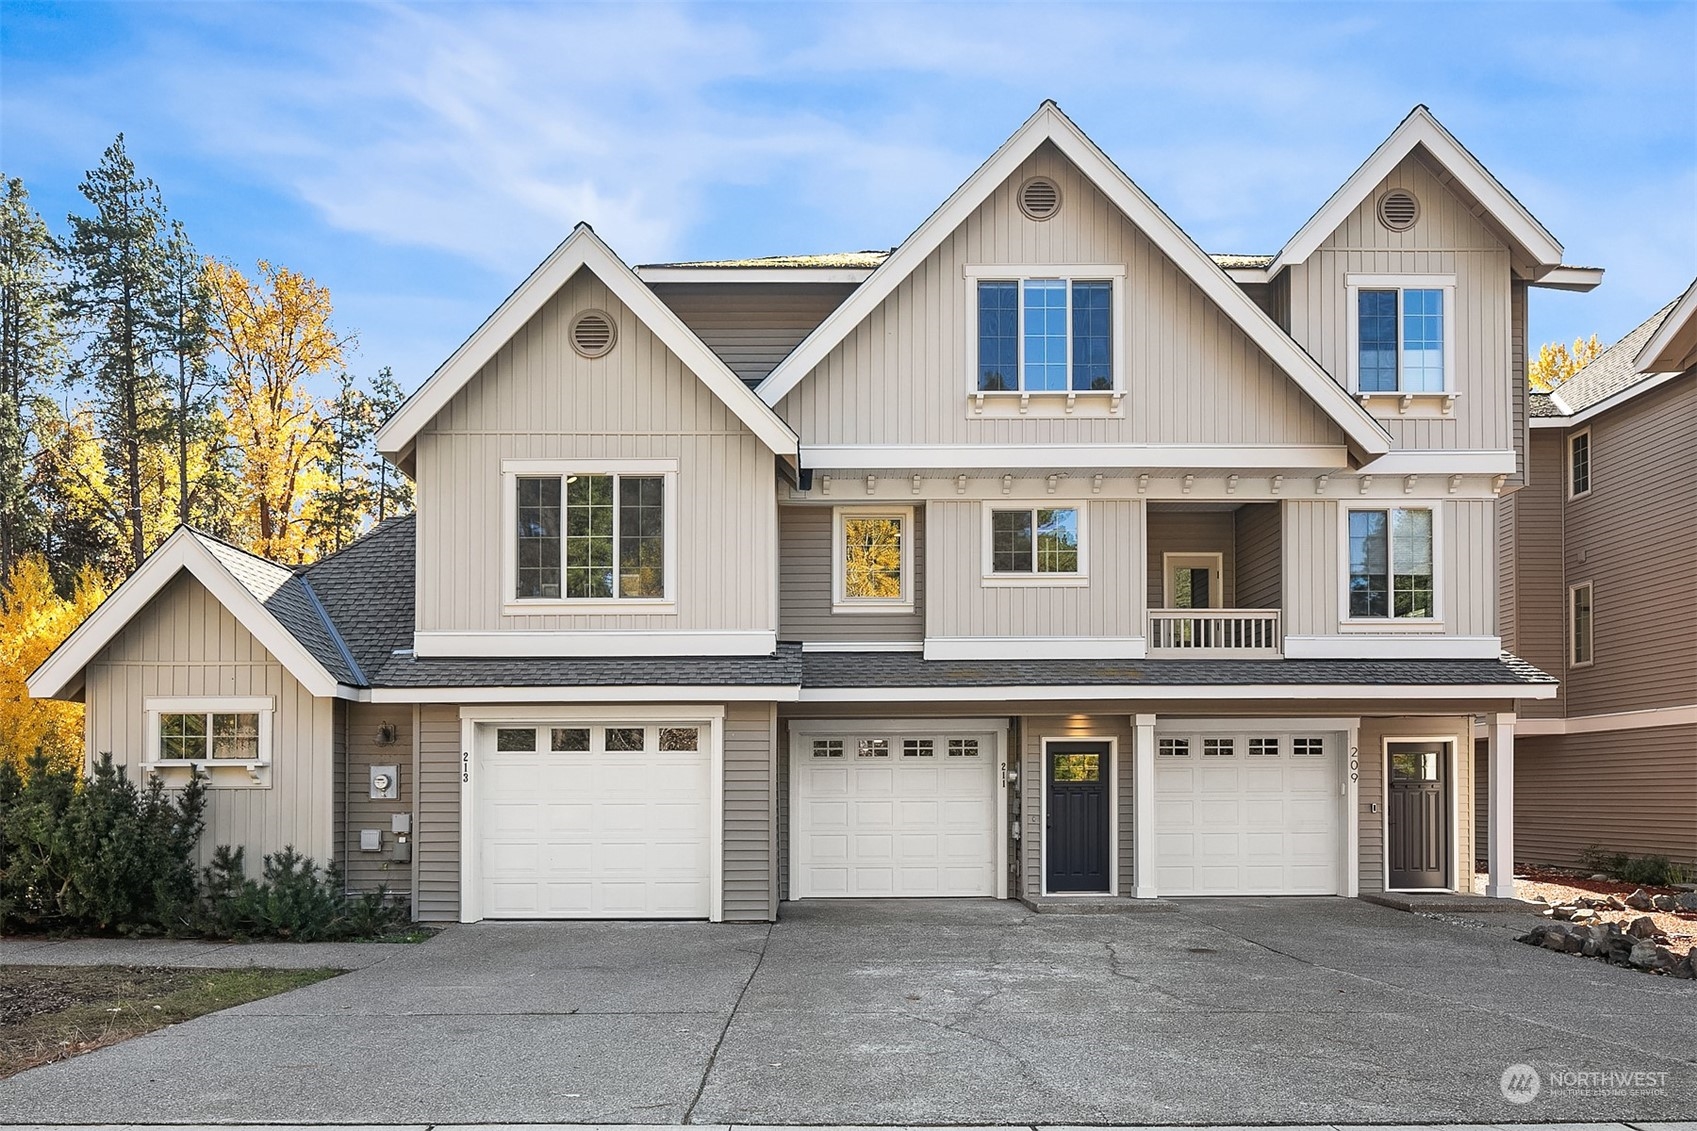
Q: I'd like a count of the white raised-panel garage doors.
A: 3